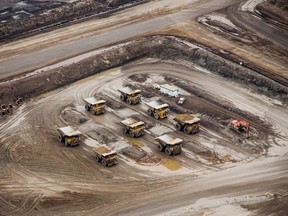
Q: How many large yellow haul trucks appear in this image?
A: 8